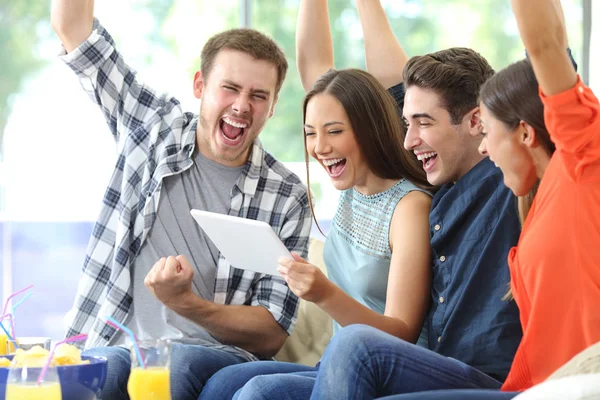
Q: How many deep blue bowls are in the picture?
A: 1